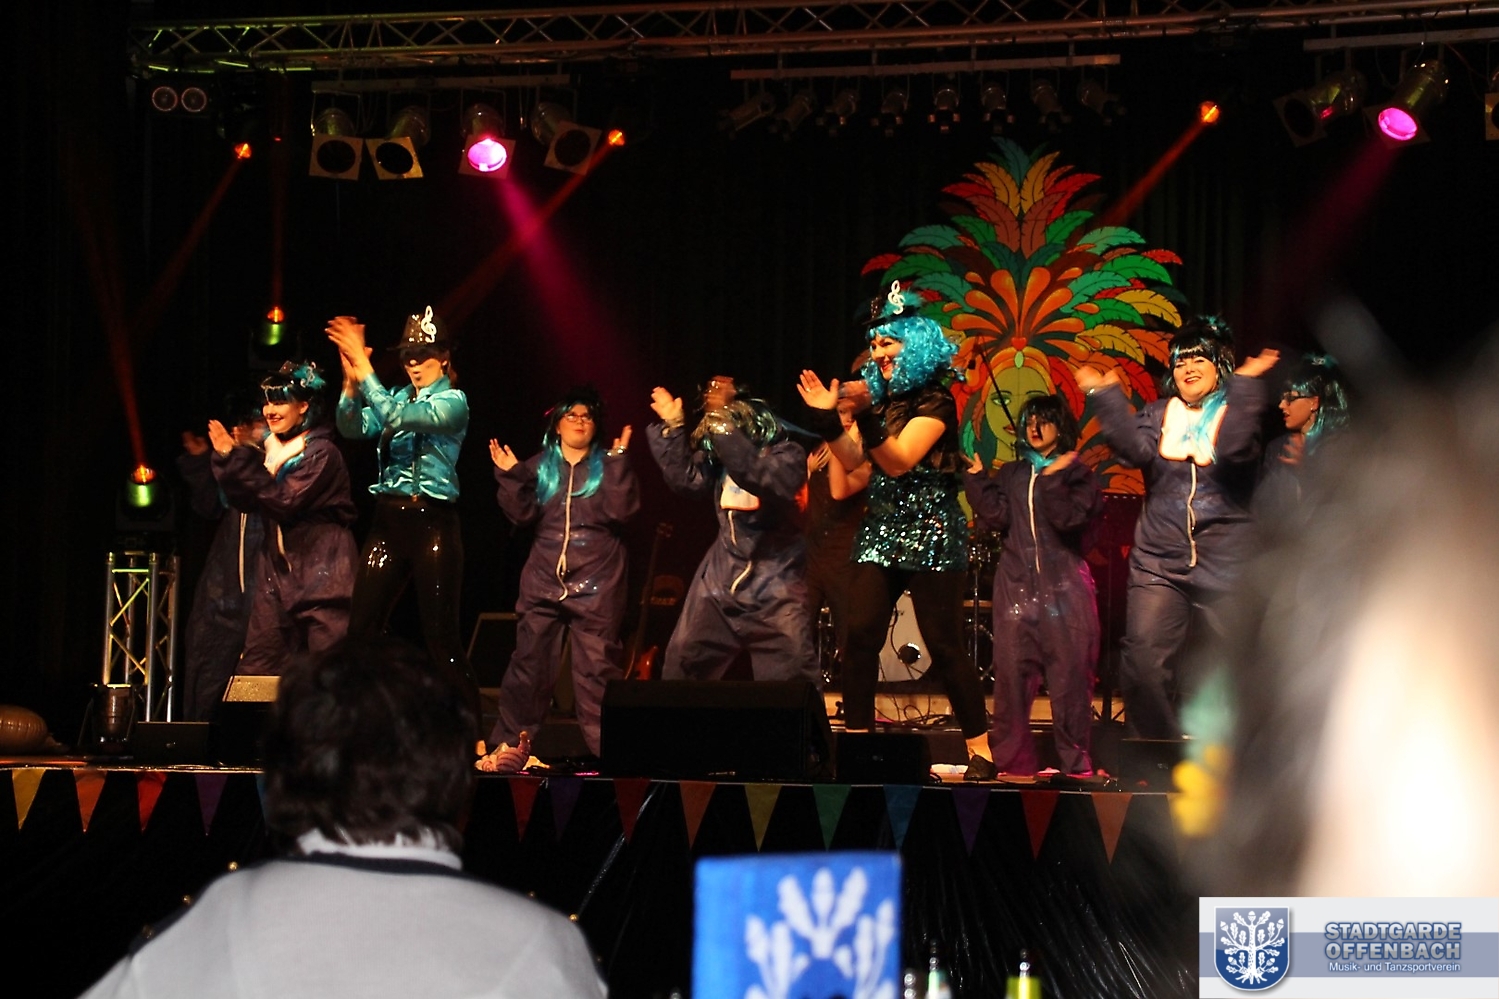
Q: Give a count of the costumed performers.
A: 10